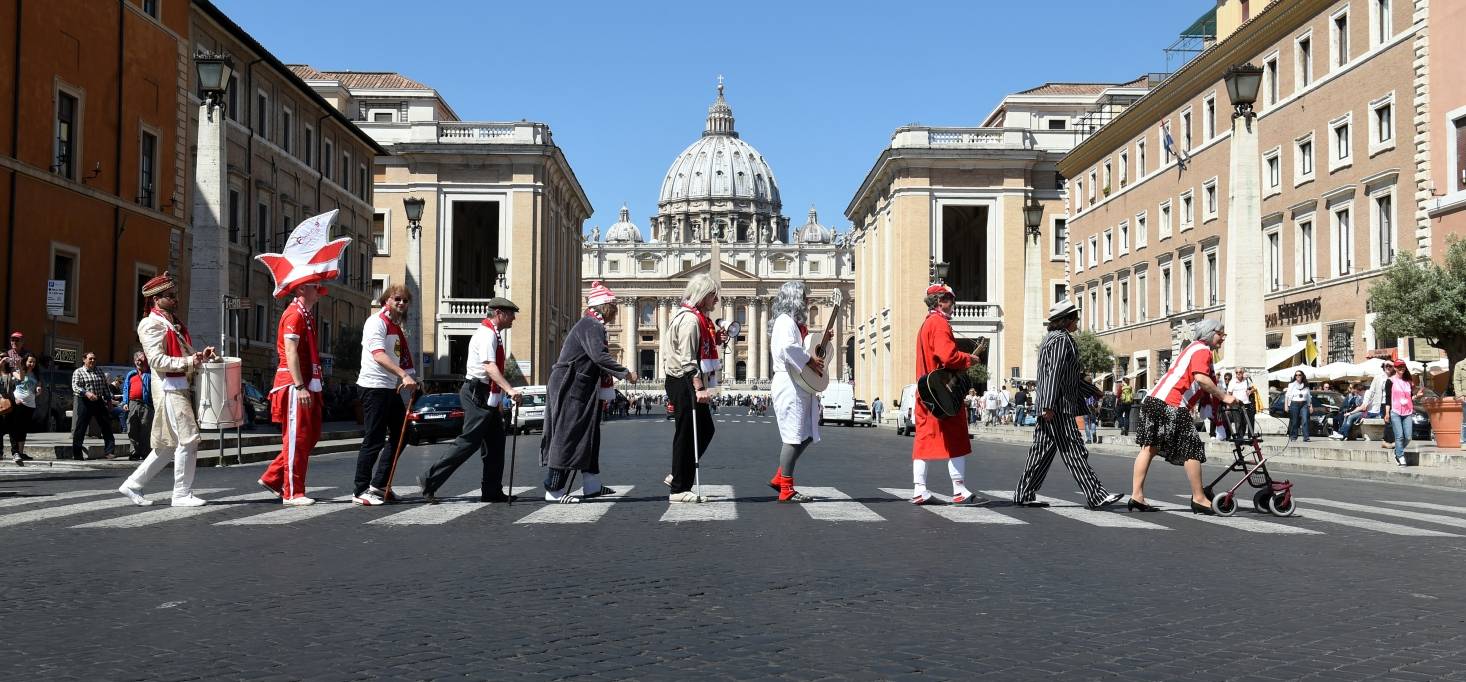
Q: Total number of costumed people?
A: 10